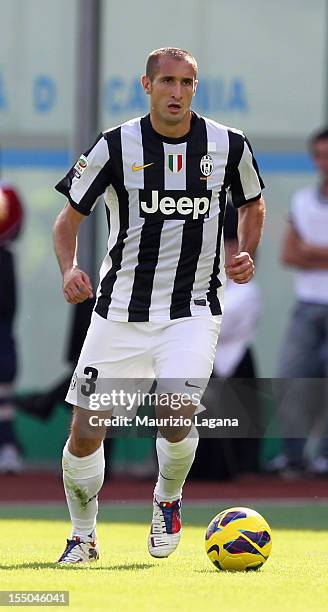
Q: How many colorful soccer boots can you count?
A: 2